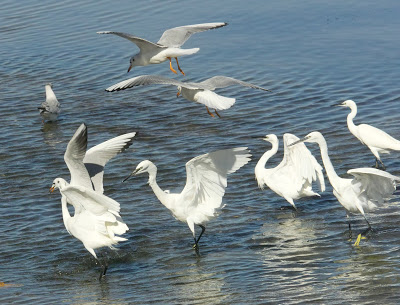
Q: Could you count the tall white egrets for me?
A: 5